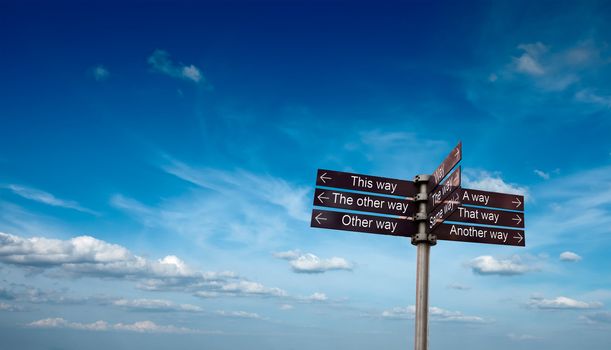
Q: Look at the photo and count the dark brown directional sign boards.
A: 9